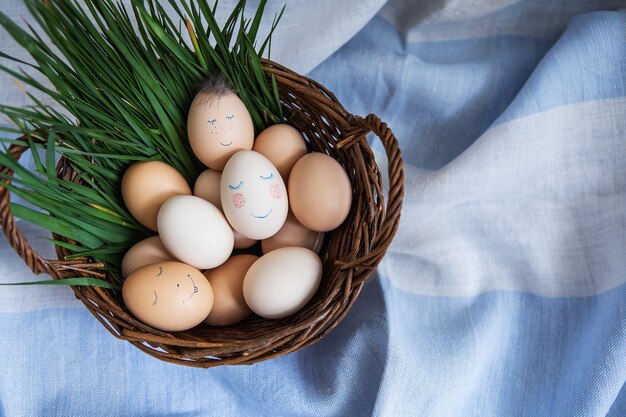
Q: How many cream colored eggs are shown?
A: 3